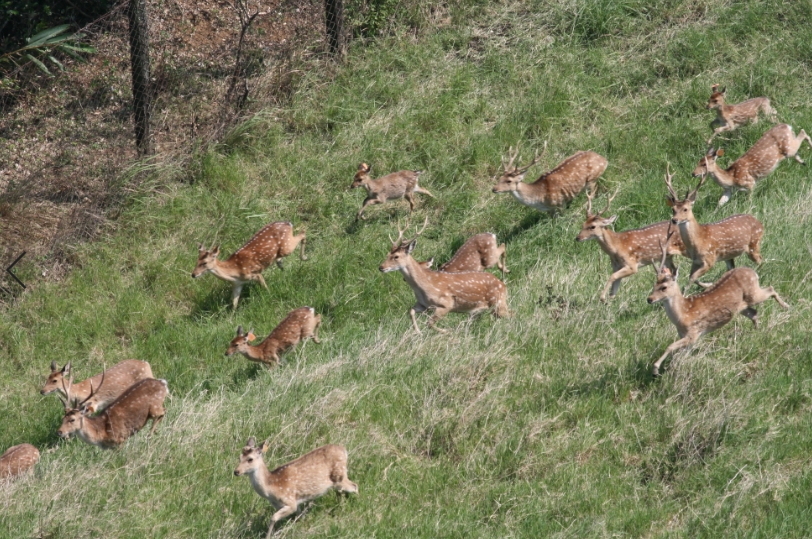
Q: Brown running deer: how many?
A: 15